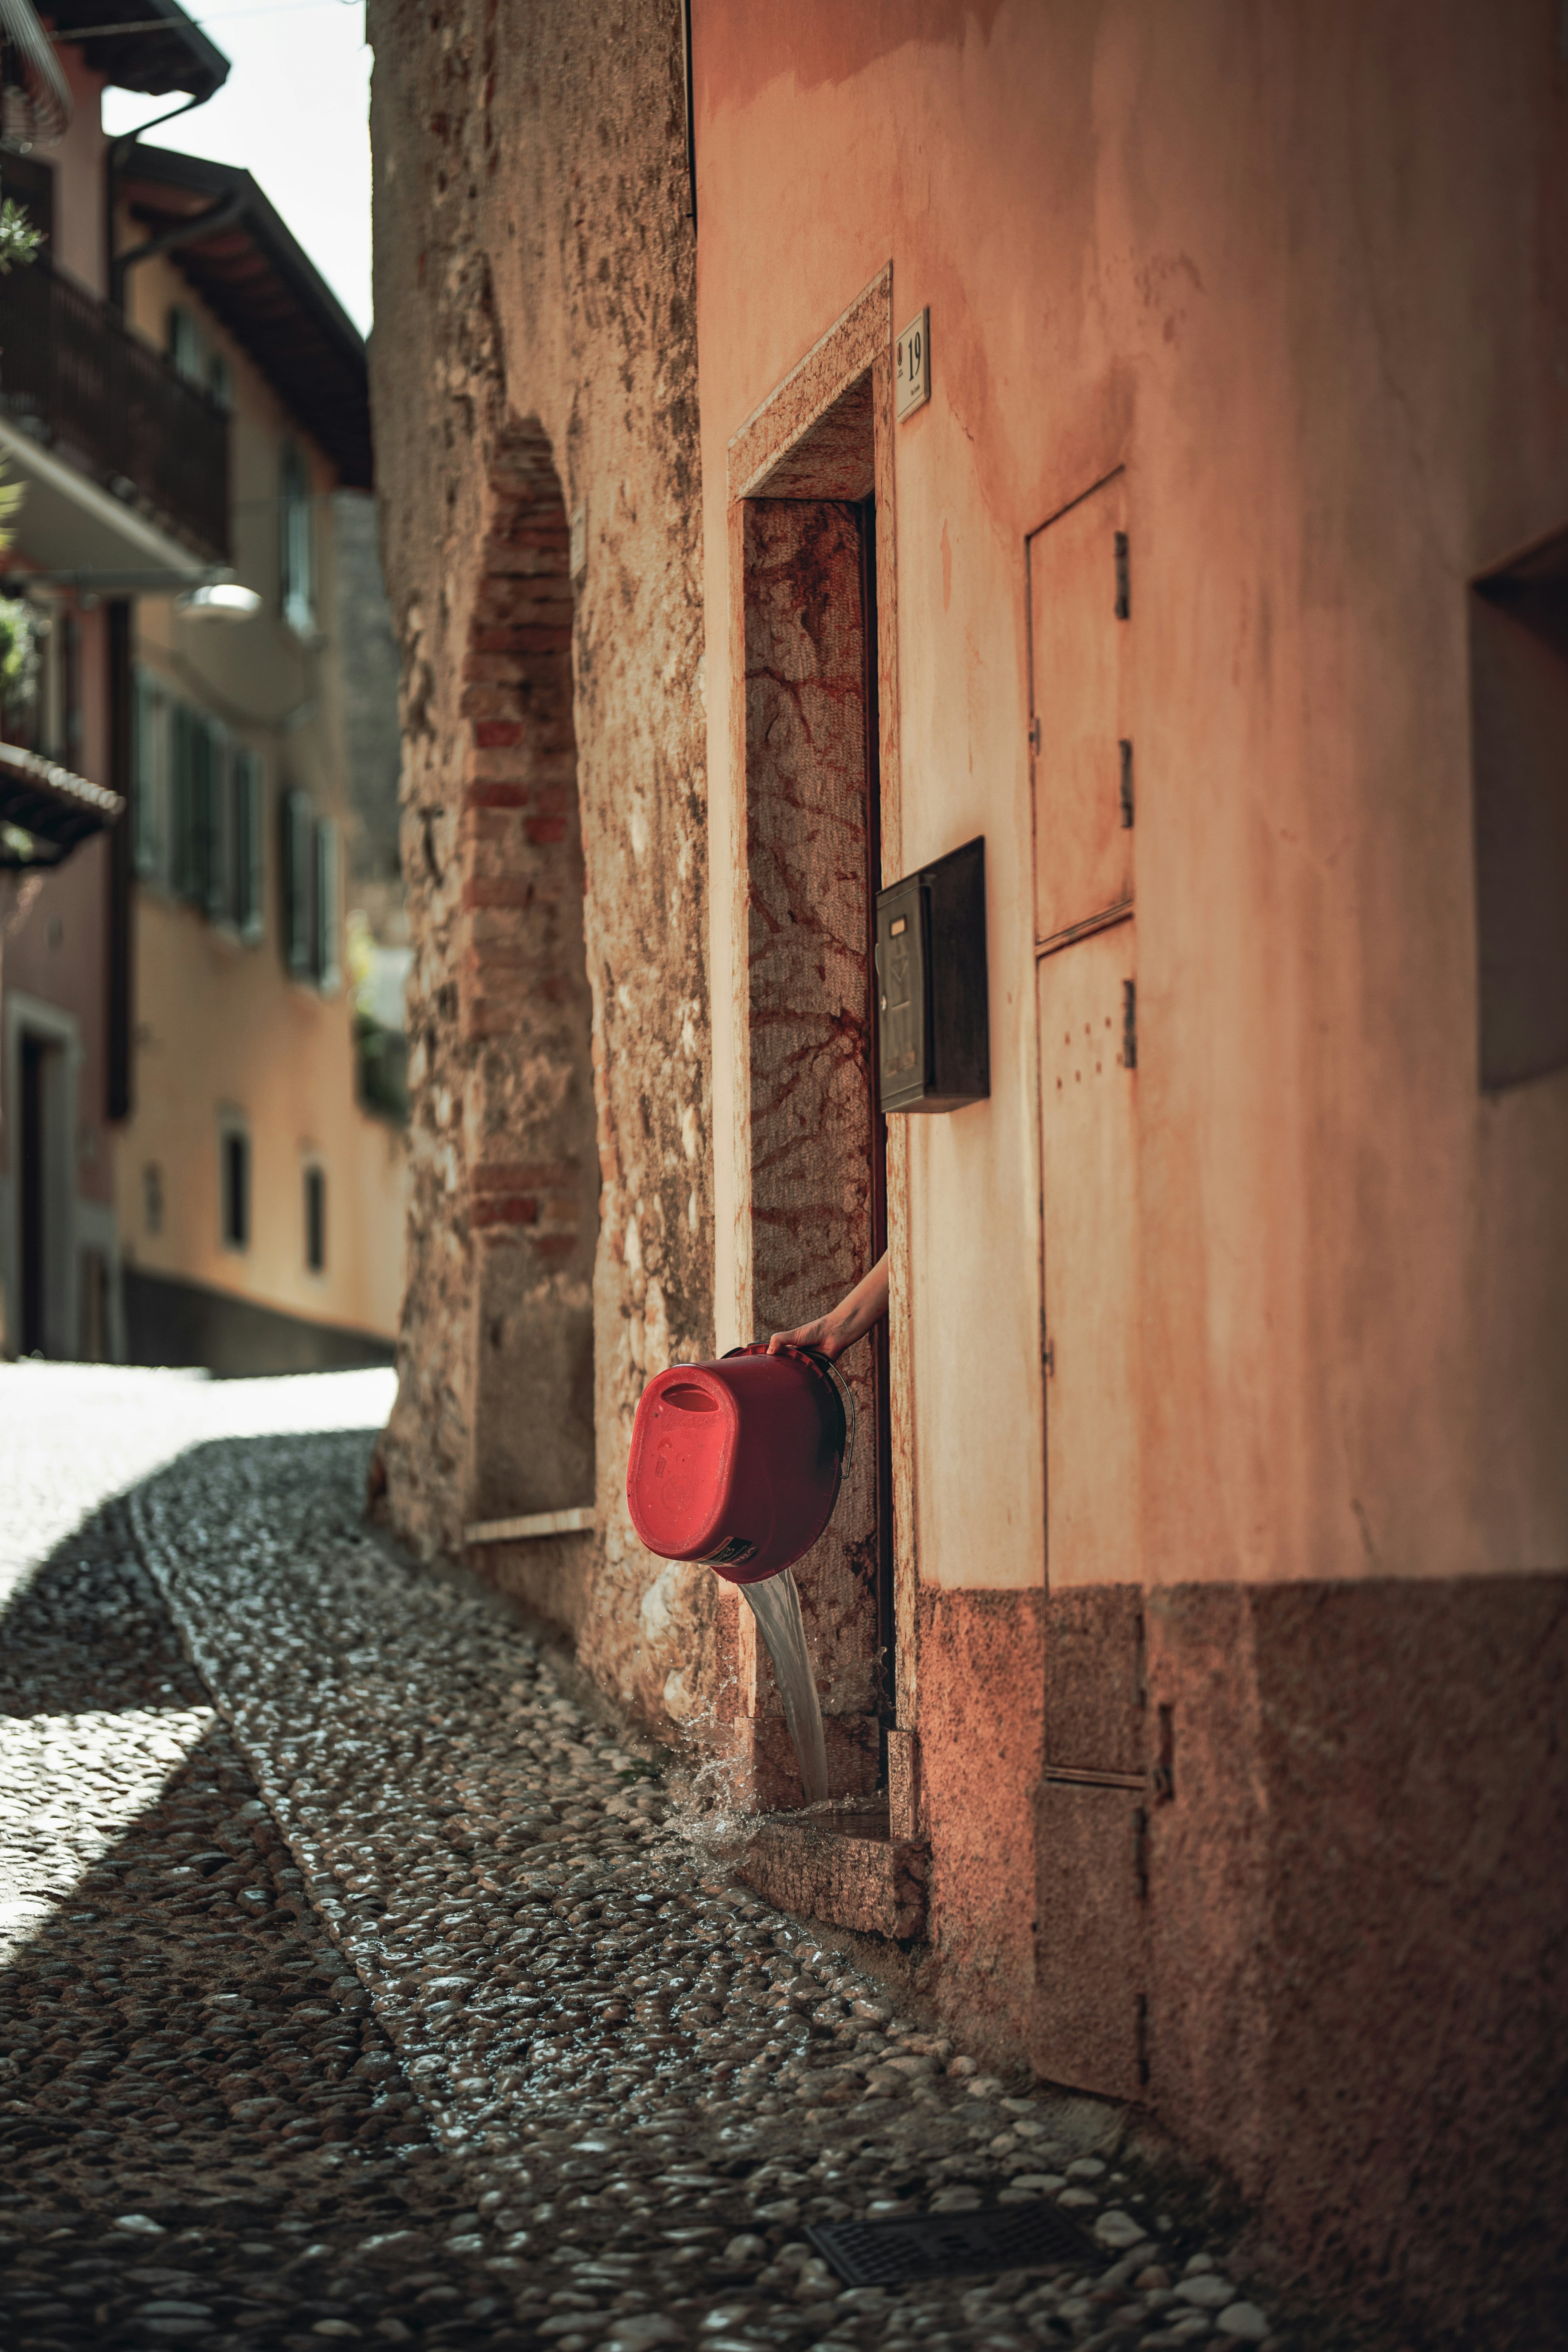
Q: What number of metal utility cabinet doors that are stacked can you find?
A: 3